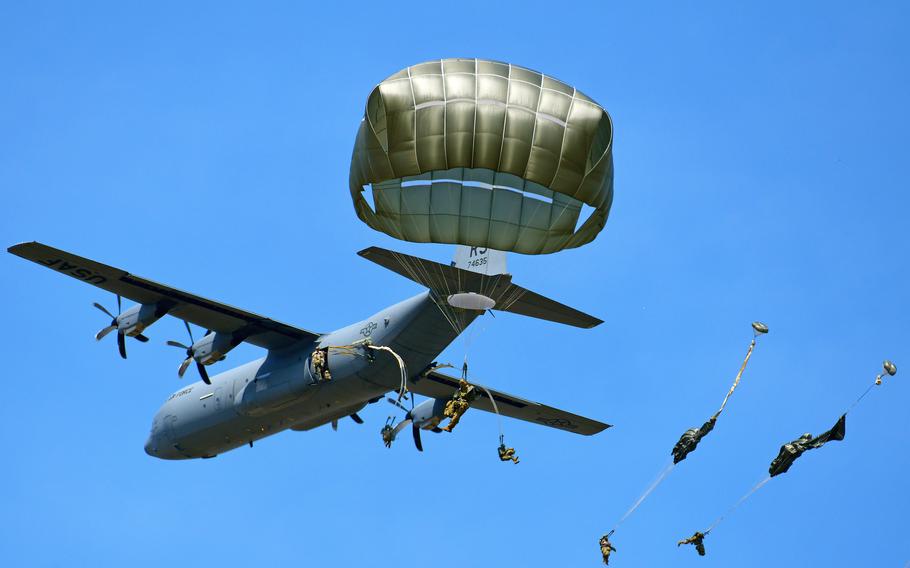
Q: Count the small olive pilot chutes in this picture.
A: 2